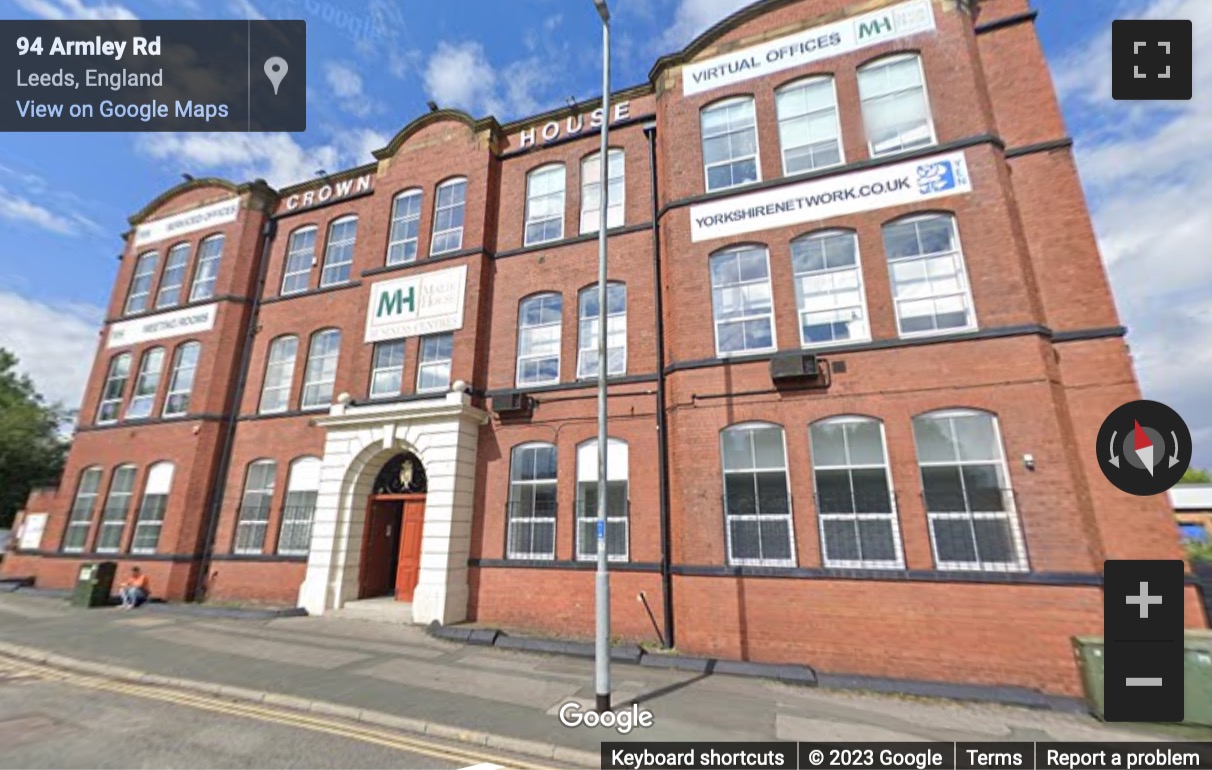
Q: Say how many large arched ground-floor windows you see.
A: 10